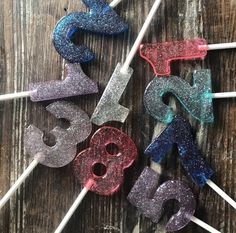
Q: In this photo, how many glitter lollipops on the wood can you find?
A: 9